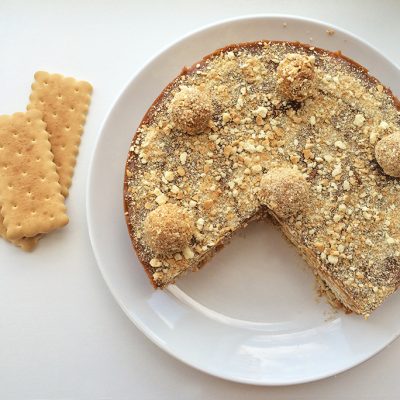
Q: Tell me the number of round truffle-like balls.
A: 5